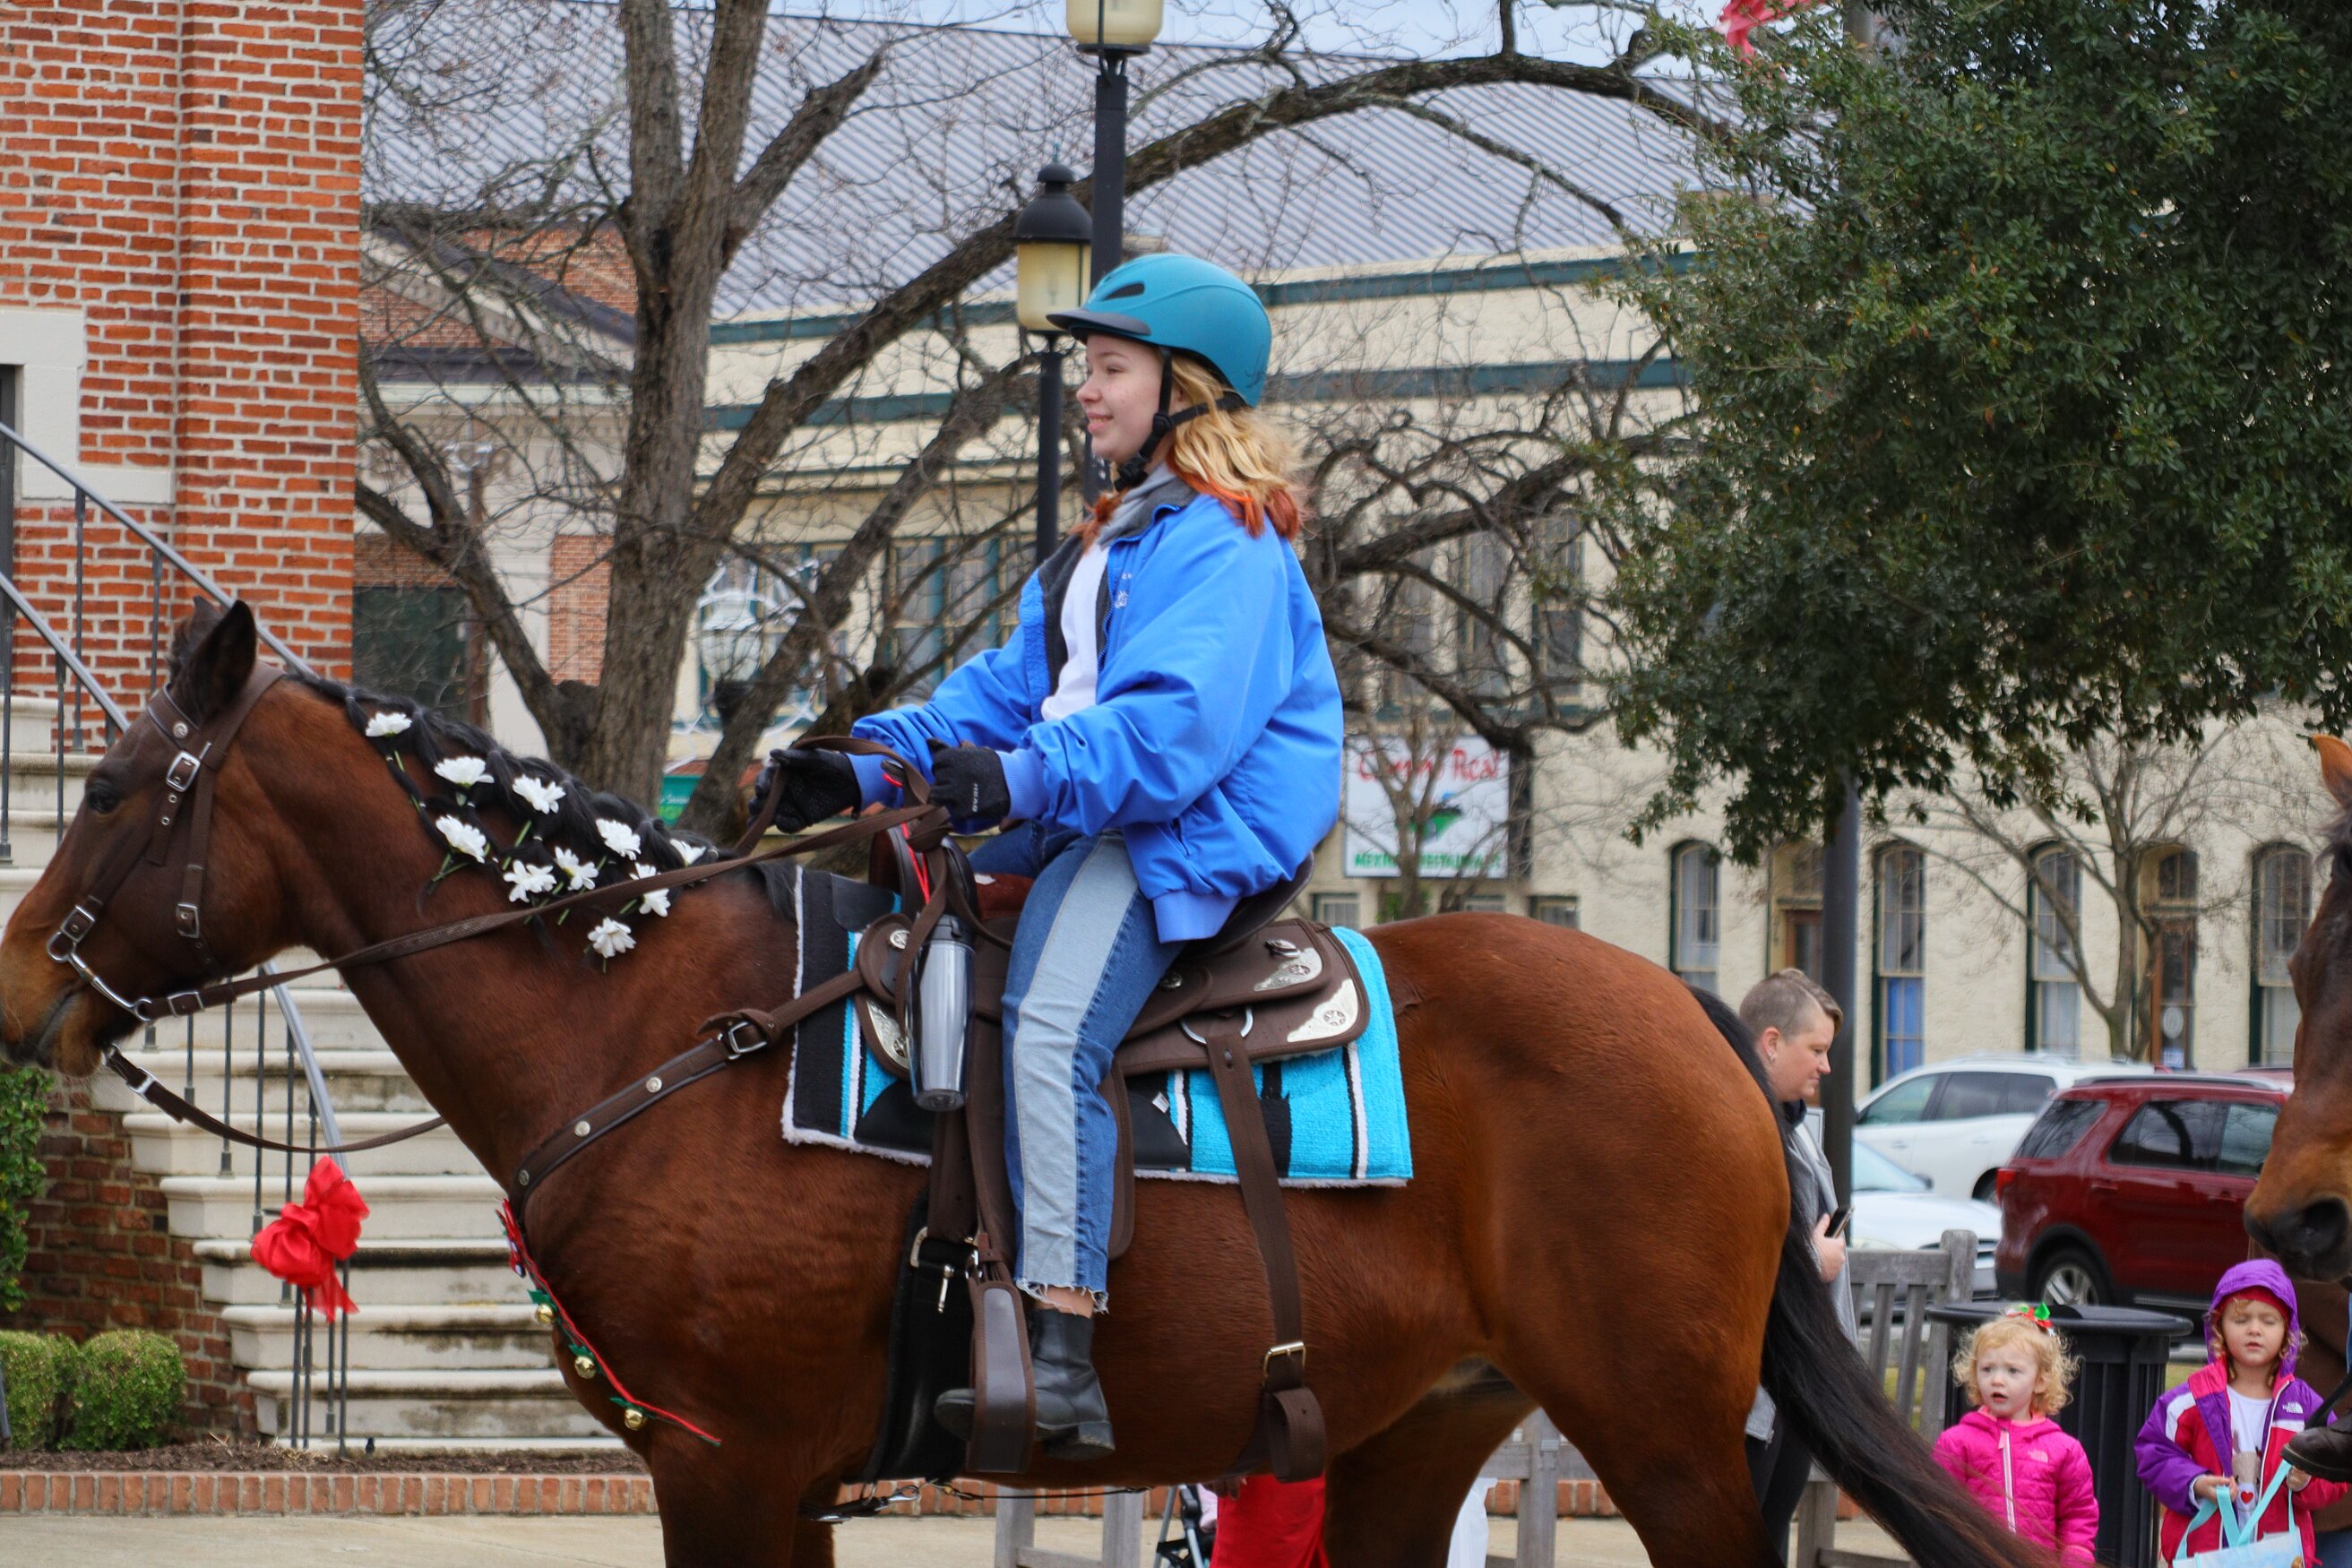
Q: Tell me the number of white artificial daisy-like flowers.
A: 10